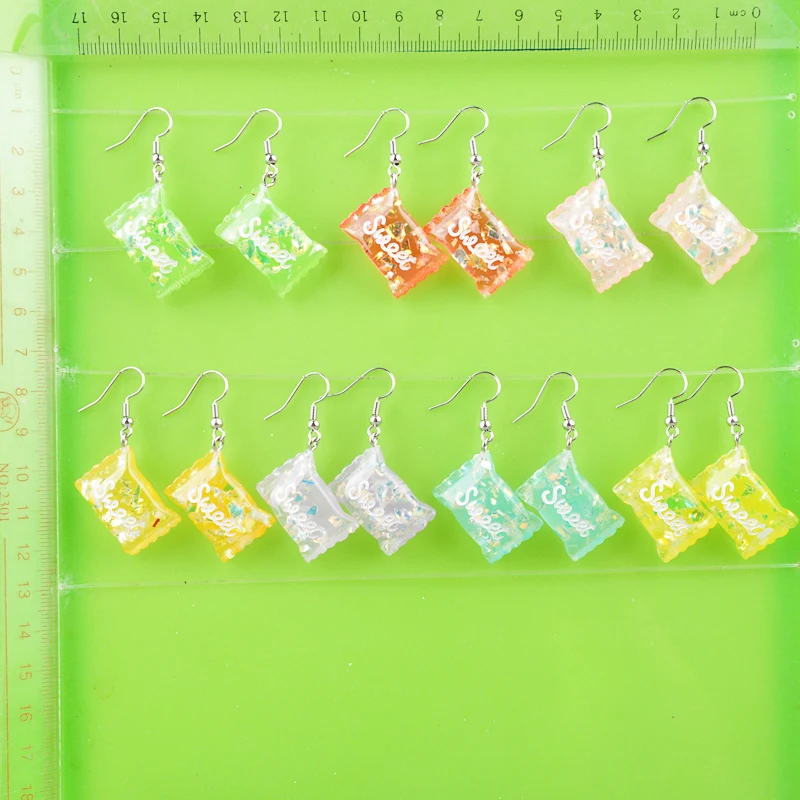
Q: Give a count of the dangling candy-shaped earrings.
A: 14